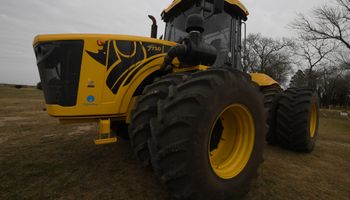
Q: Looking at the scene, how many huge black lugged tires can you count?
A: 4